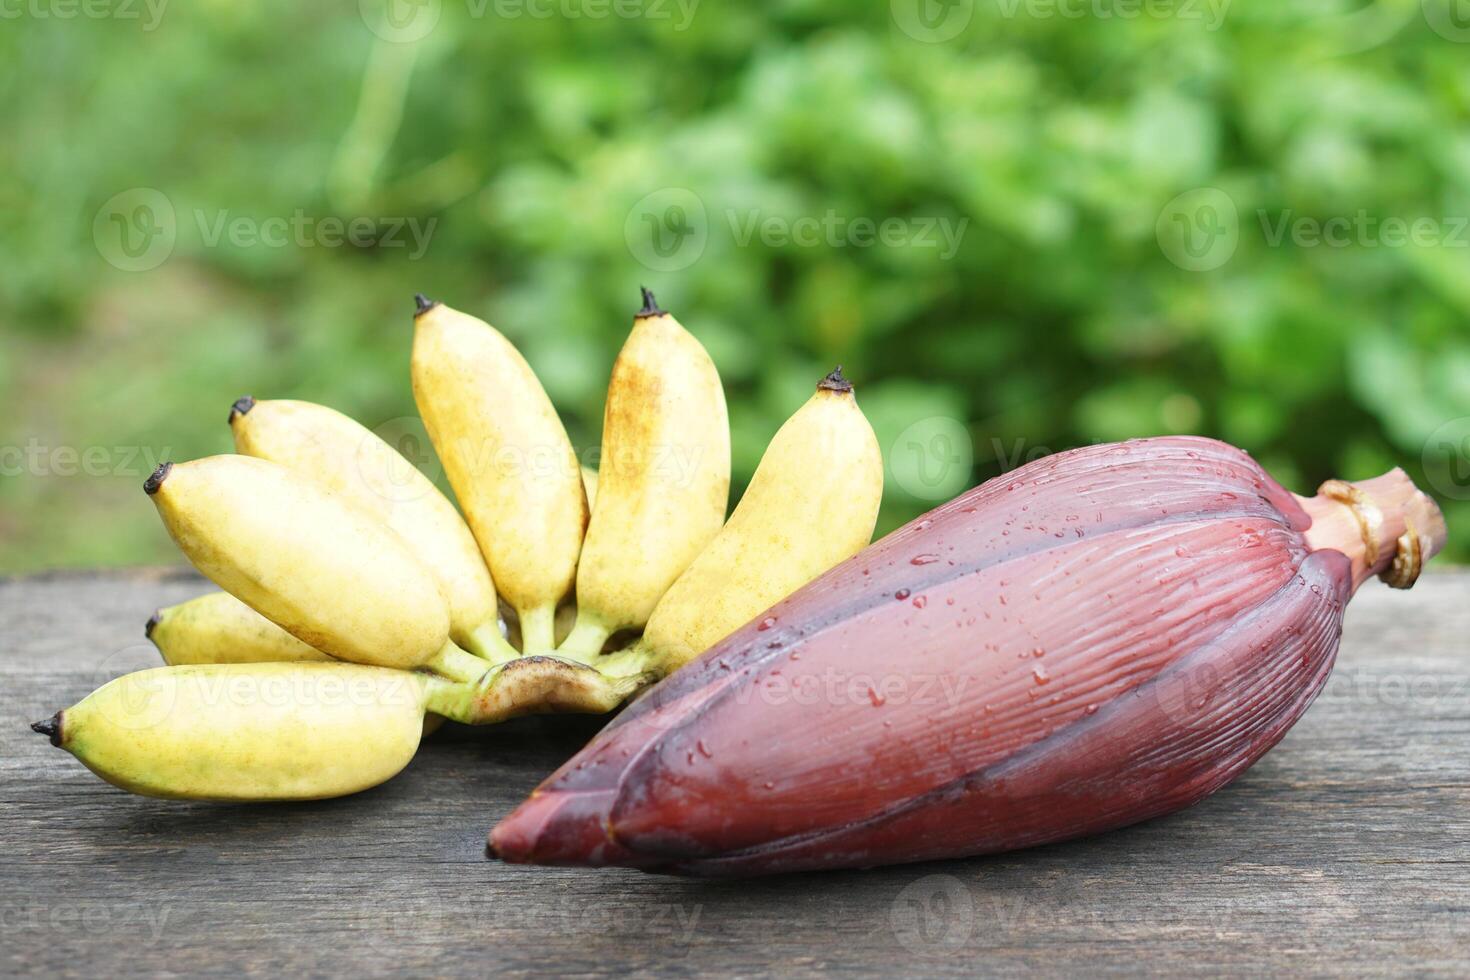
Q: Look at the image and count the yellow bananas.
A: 8